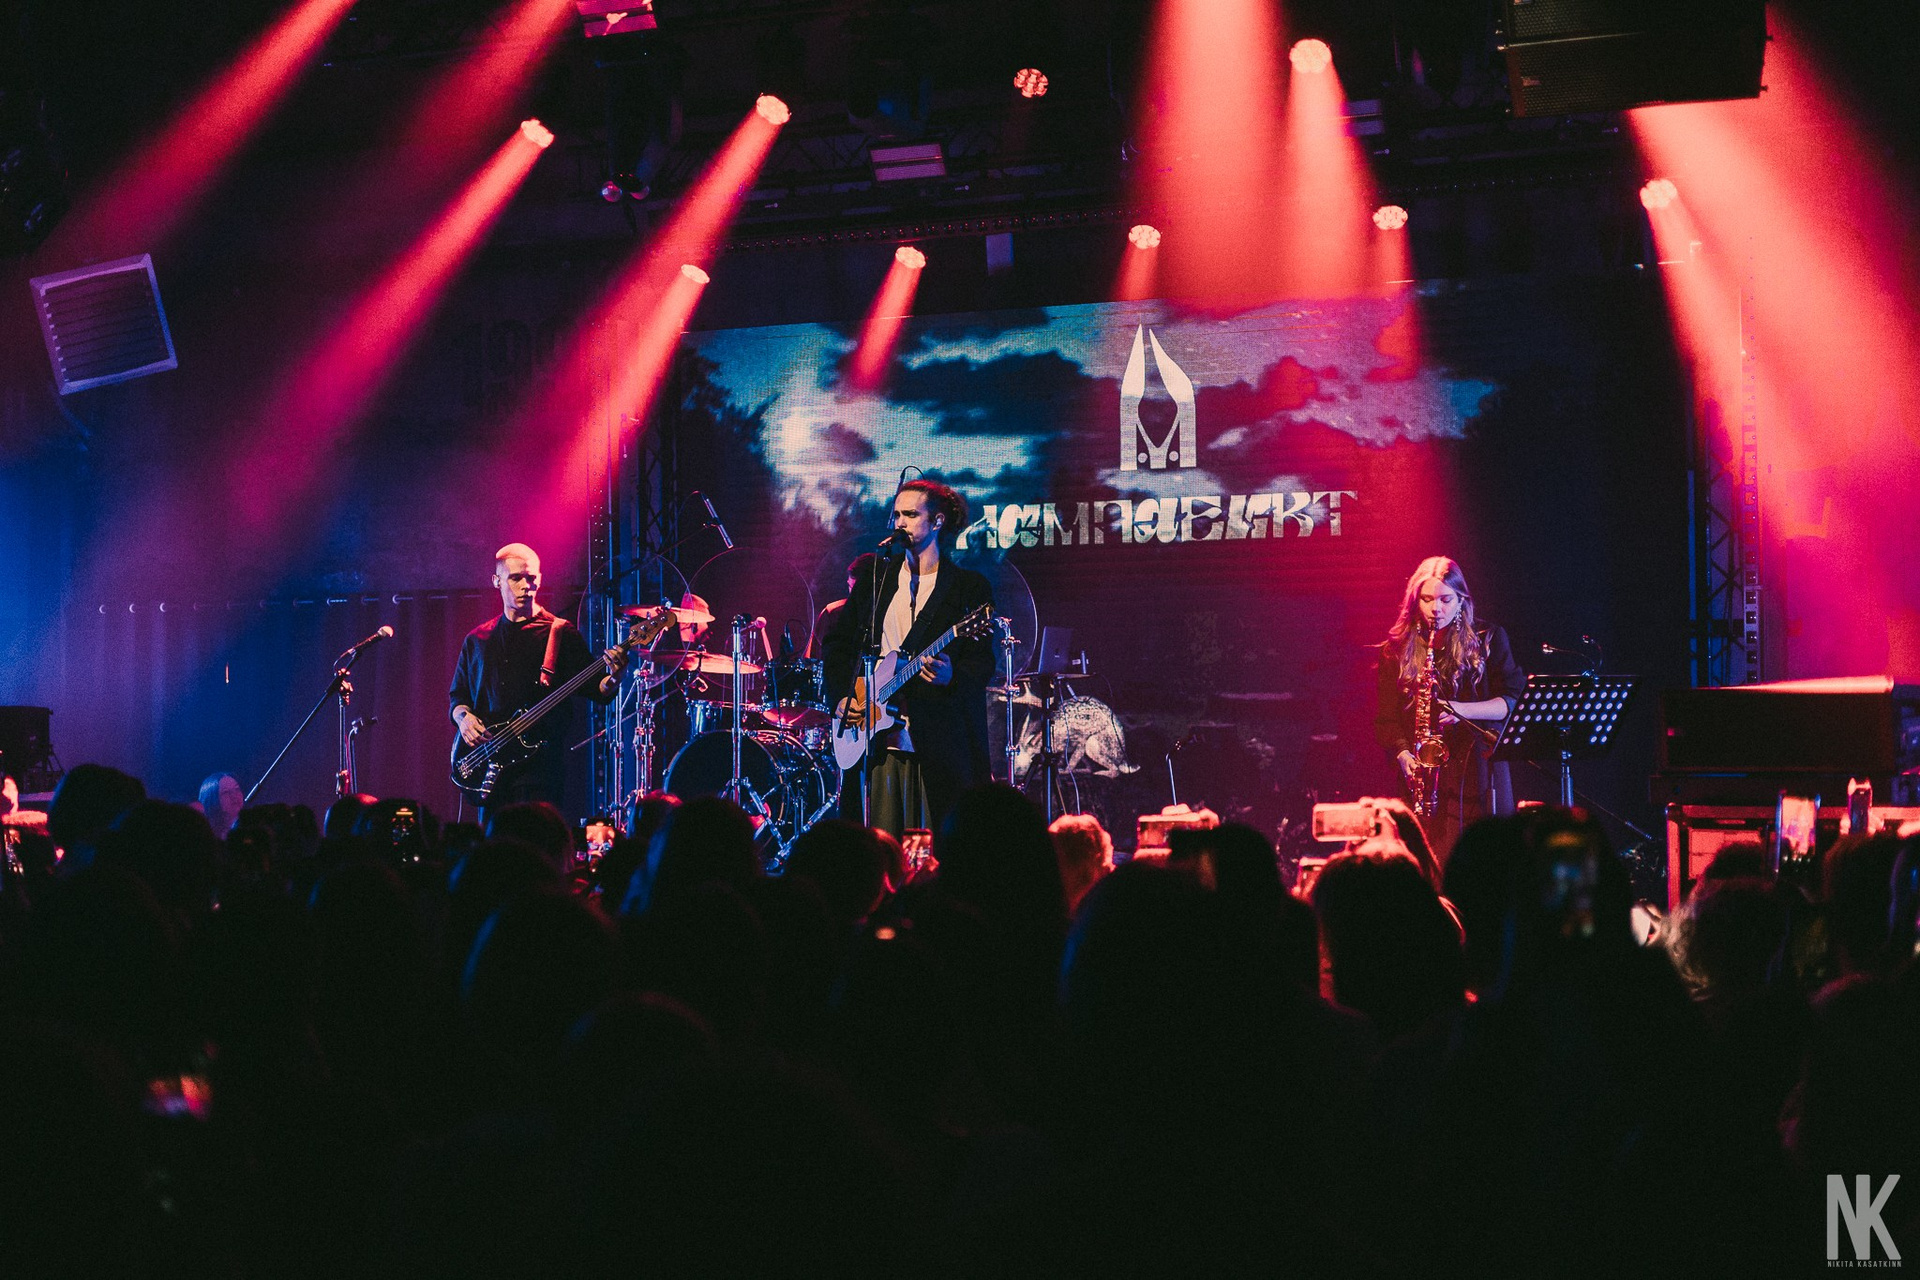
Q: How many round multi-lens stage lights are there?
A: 9